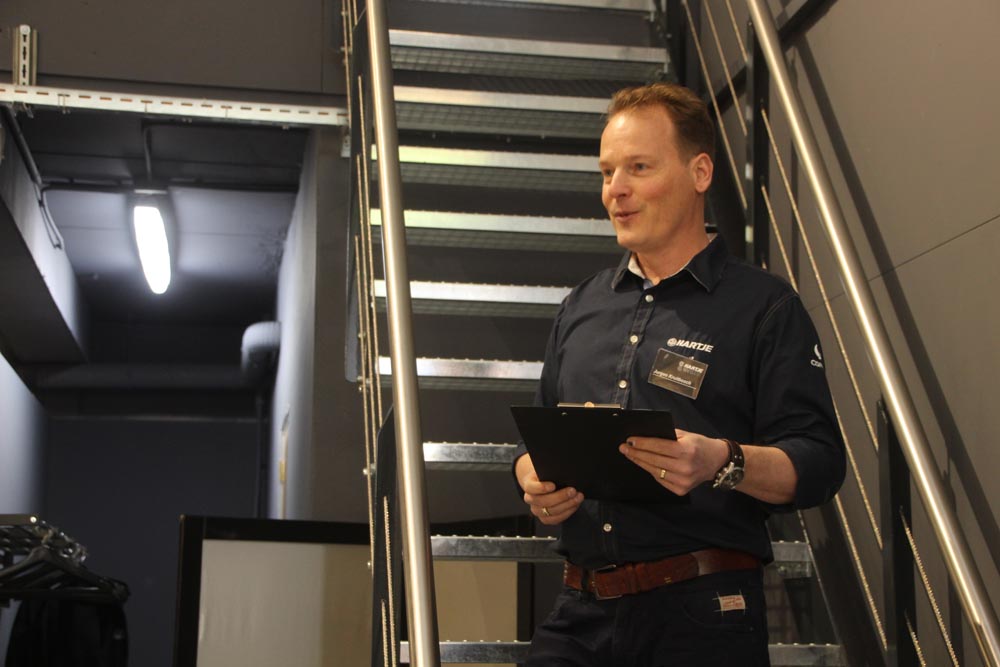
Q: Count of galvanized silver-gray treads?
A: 10